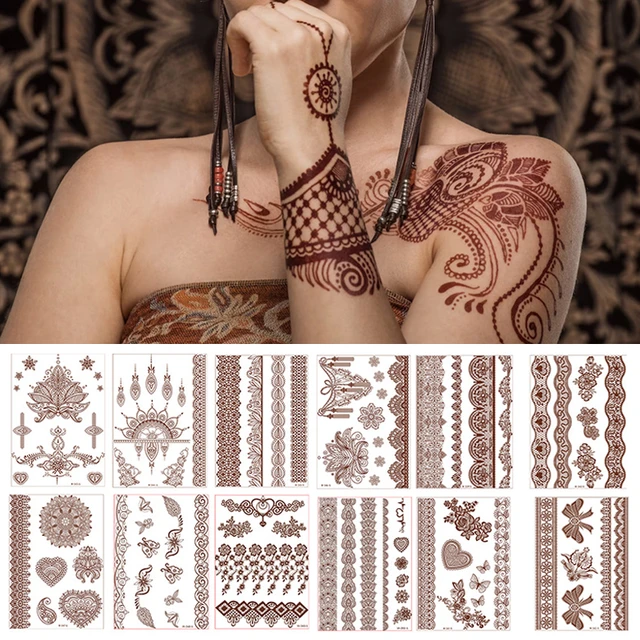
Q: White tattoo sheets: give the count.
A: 12